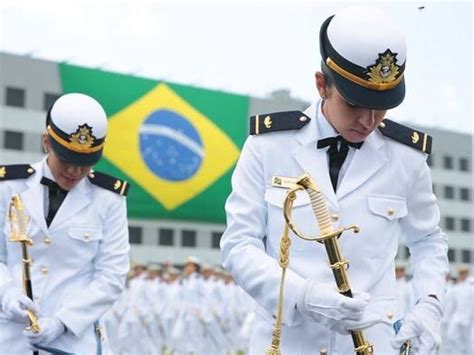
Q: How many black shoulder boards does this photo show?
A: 4